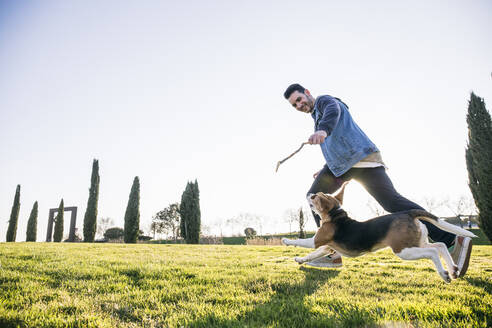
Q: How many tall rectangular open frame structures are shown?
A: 1